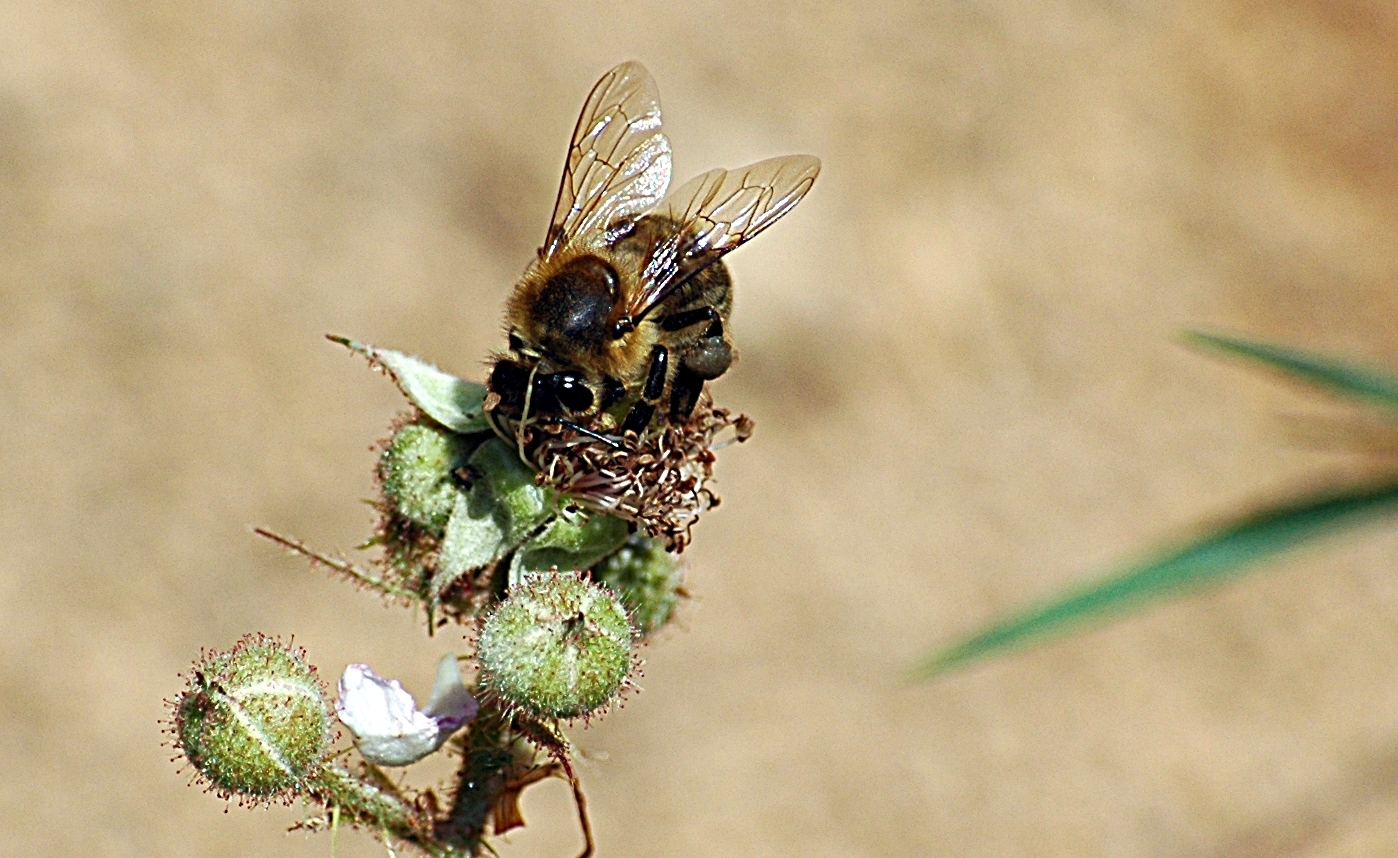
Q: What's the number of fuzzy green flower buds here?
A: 4